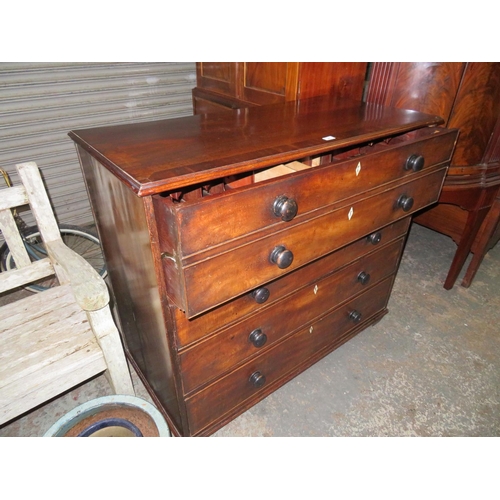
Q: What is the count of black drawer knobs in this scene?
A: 10